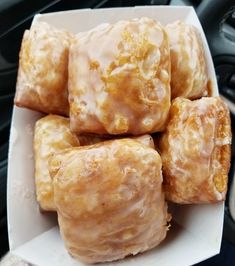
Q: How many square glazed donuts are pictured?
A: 6